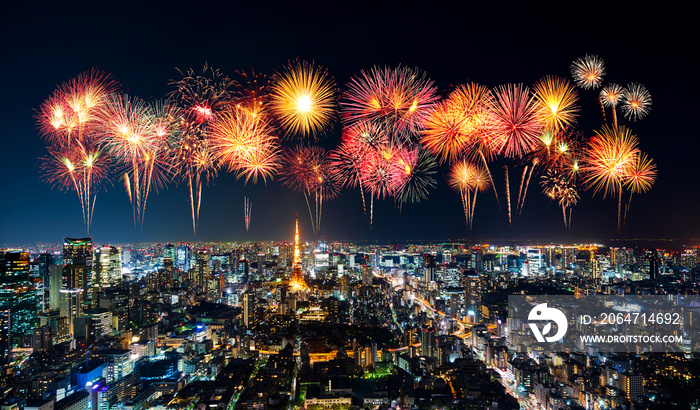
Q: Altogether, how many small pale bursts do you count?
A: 3